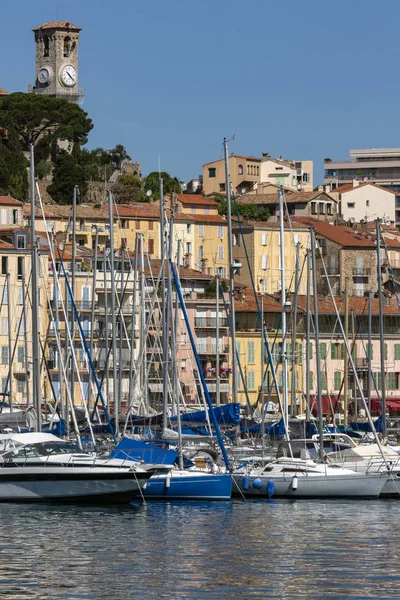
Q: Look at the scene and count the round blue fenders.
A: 1